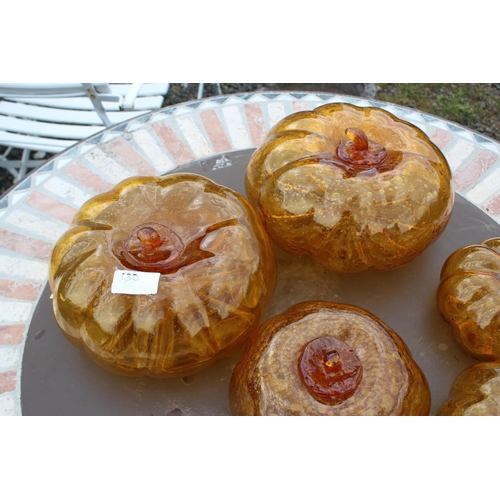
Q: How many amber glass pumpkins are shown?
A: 5